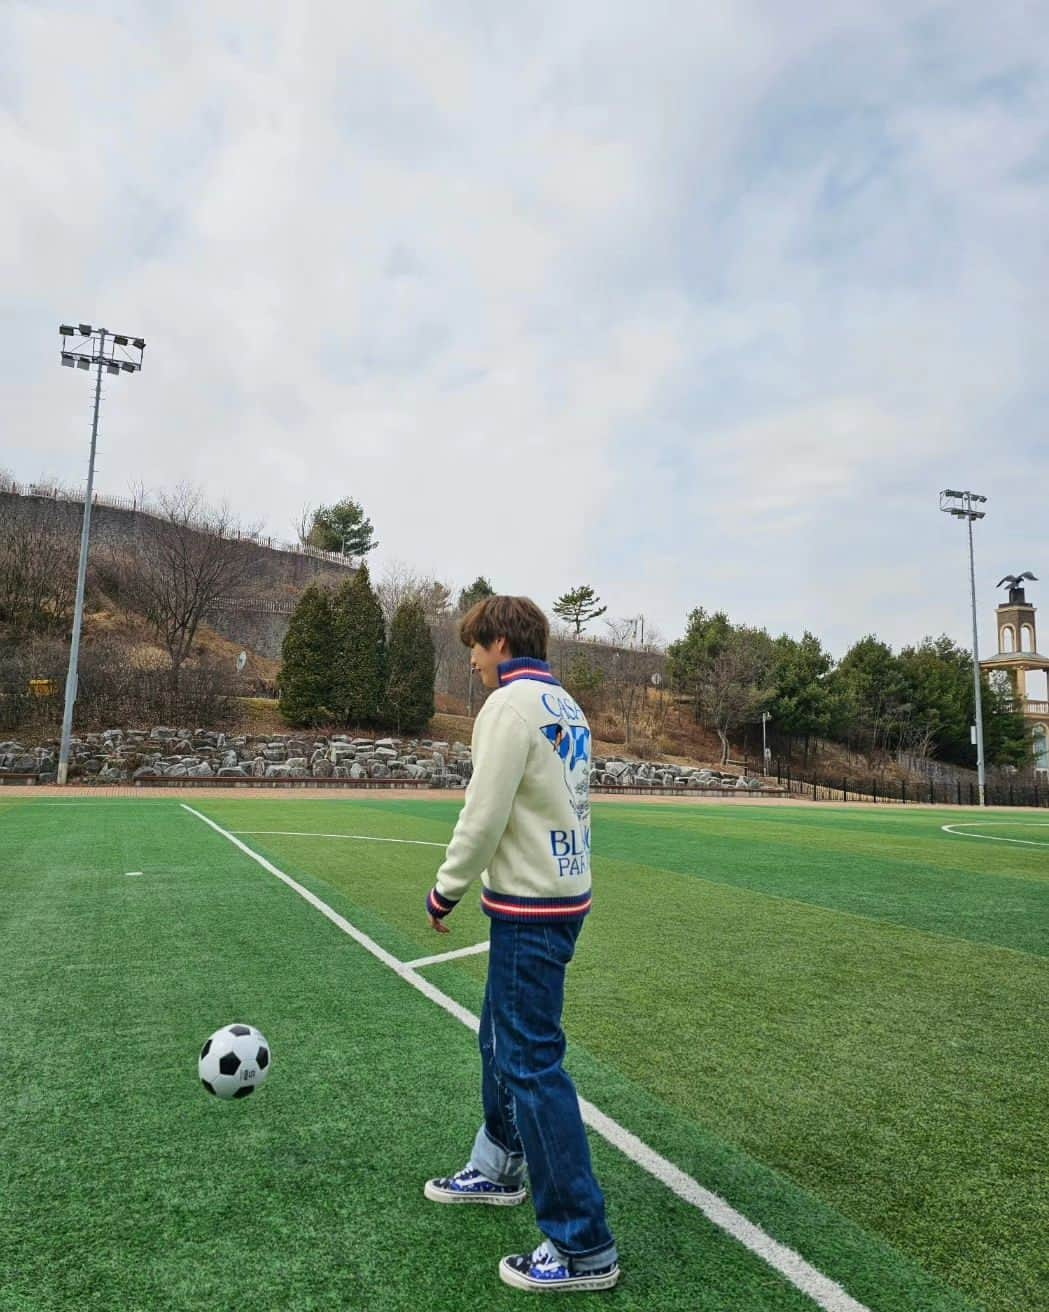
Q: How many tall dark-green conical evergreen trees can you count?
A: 3